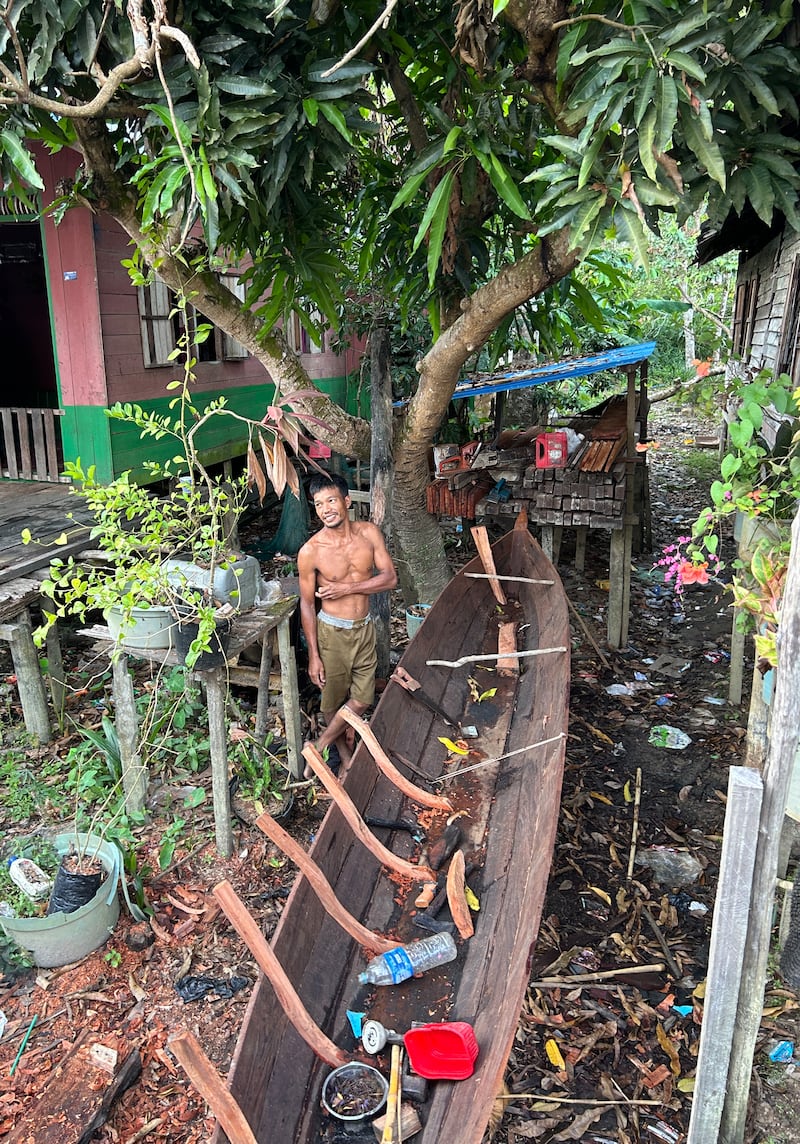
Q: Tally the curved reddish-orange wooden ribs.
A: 5